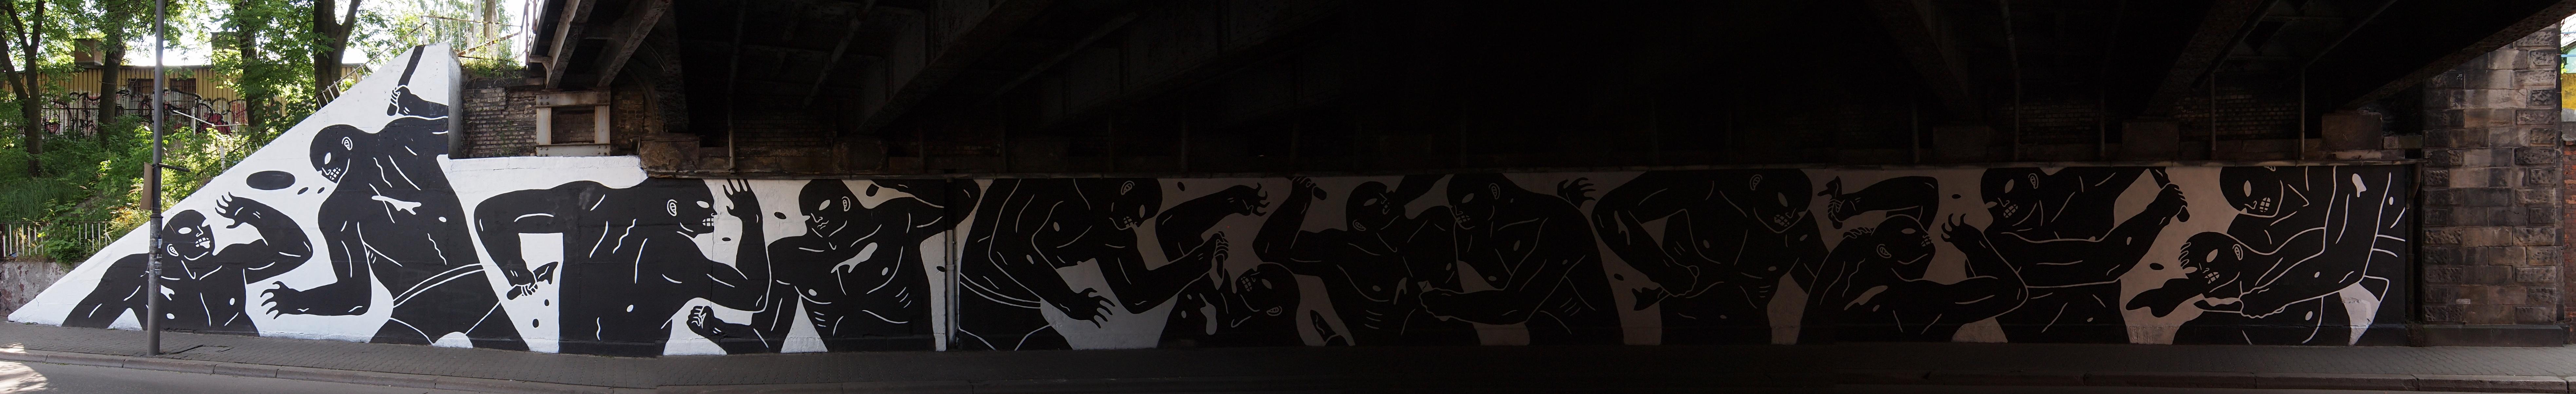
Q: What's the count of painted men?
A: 13